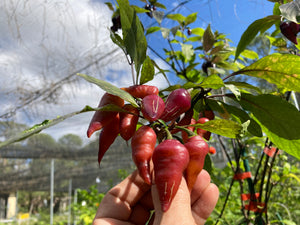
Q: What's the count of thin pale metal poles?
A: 3